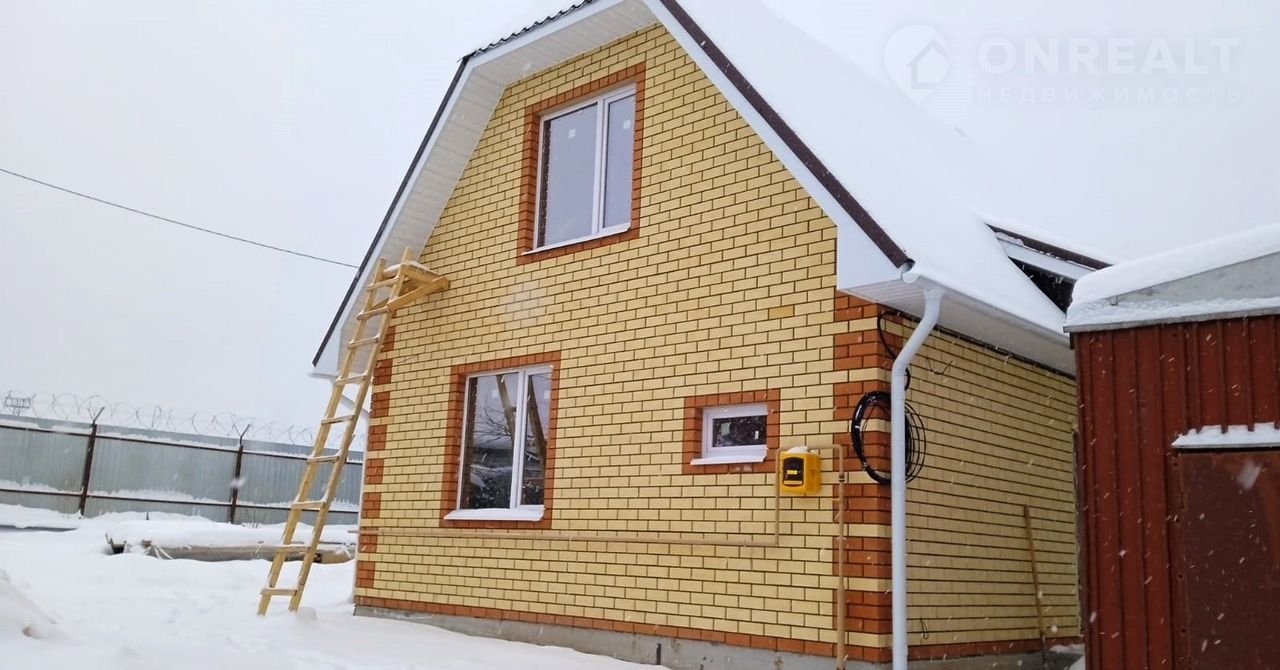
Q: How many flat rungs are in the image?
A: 9